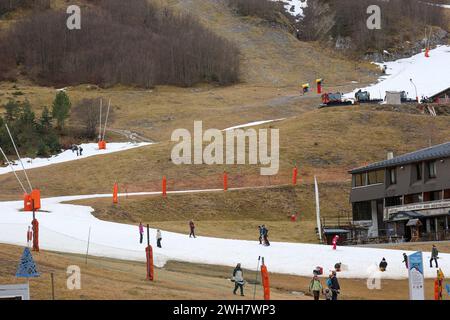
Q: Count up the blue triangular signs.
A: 1